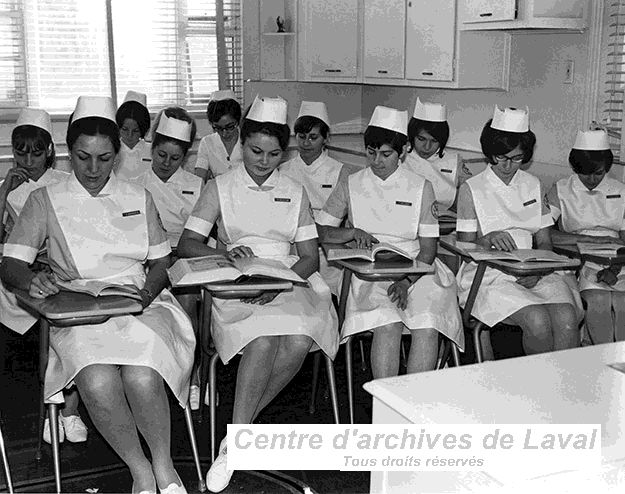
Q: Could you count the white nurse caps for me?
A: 11